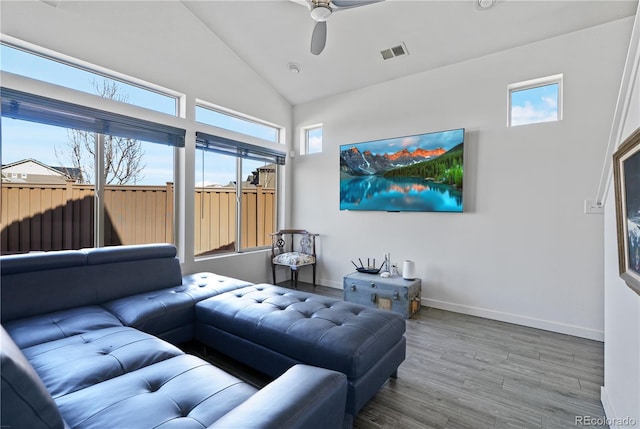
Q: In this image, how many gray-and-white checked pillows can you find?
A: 0